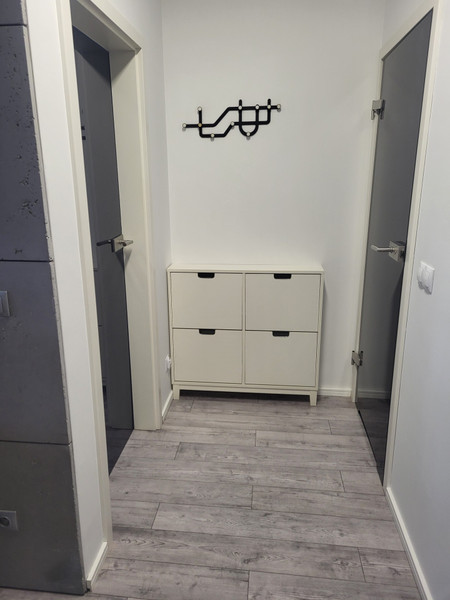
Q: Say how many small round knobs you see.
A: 10